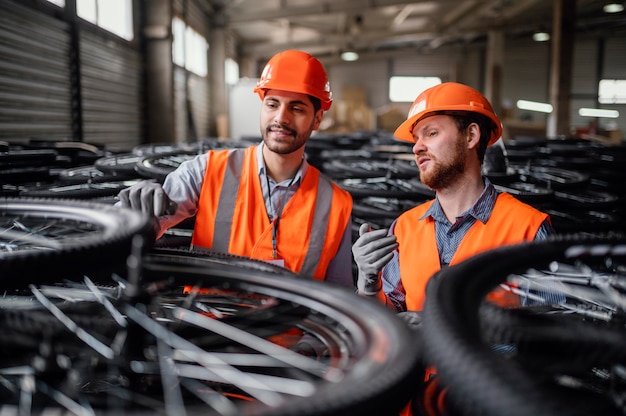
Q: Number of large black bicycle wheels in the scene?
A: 3